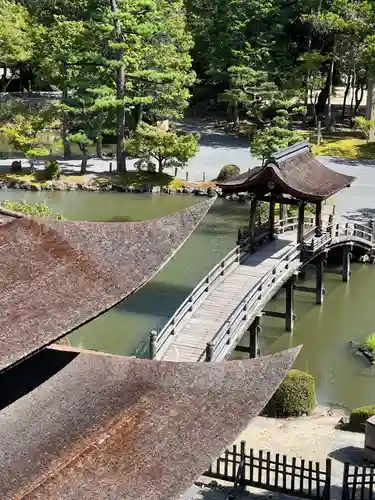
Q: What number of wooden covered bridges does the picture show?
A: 1